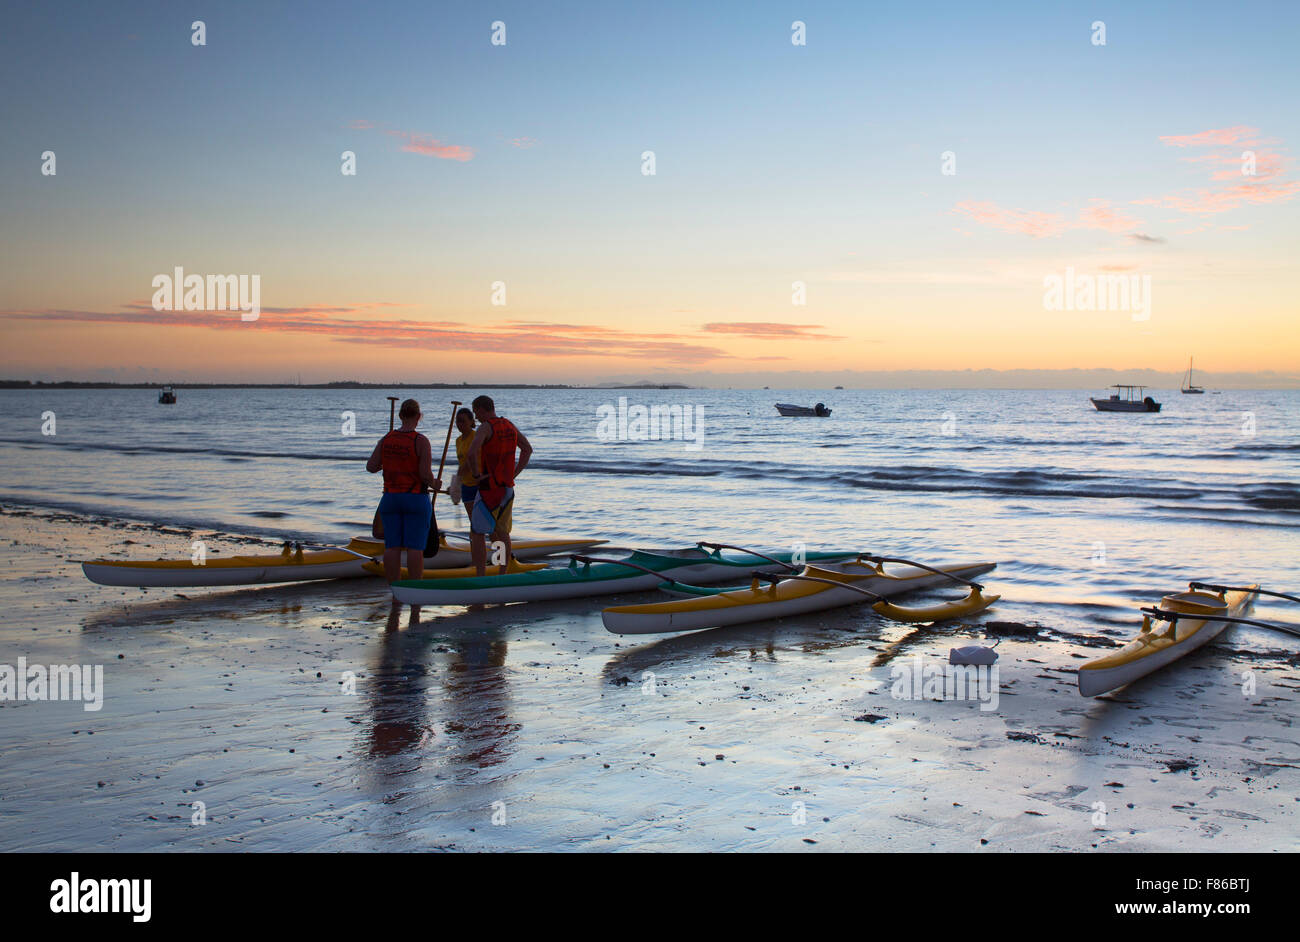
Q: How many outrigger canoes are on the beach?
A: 4